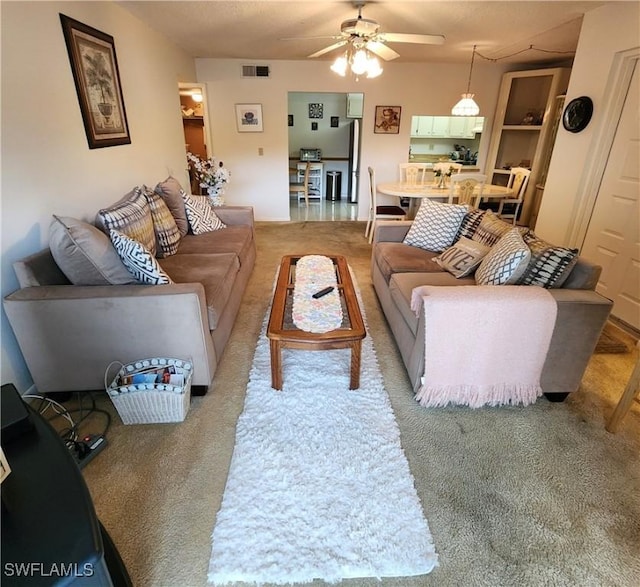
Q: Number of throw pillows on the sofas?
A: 12